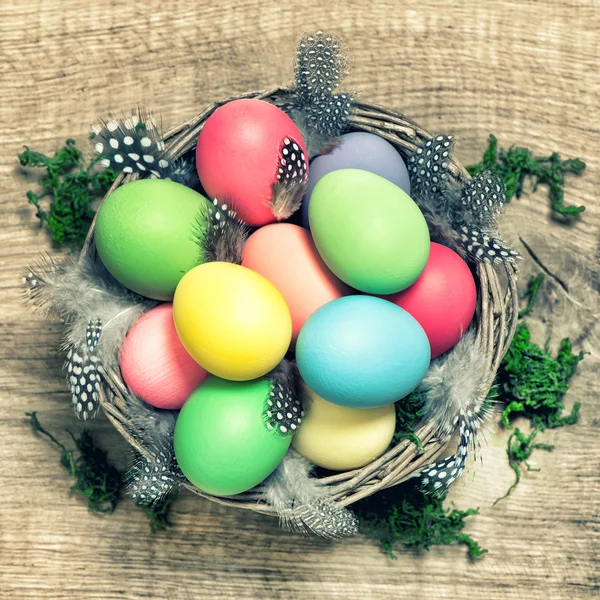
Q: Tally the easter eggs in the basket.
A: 11